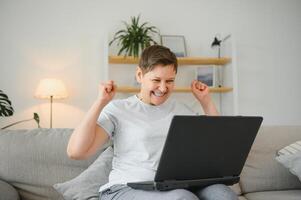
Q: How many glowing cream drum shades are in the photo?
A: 1